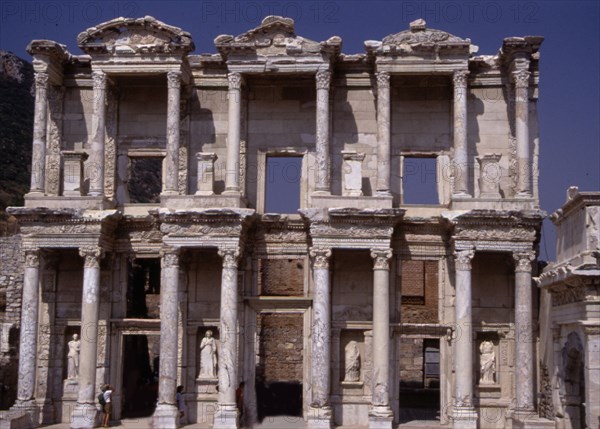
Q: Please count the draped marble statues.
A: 4